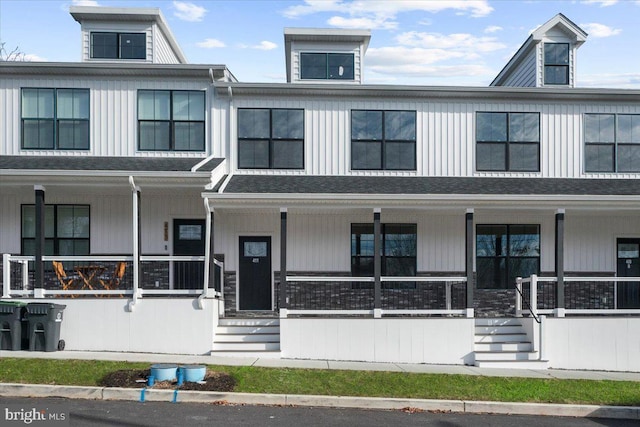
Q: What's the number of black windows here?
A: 12